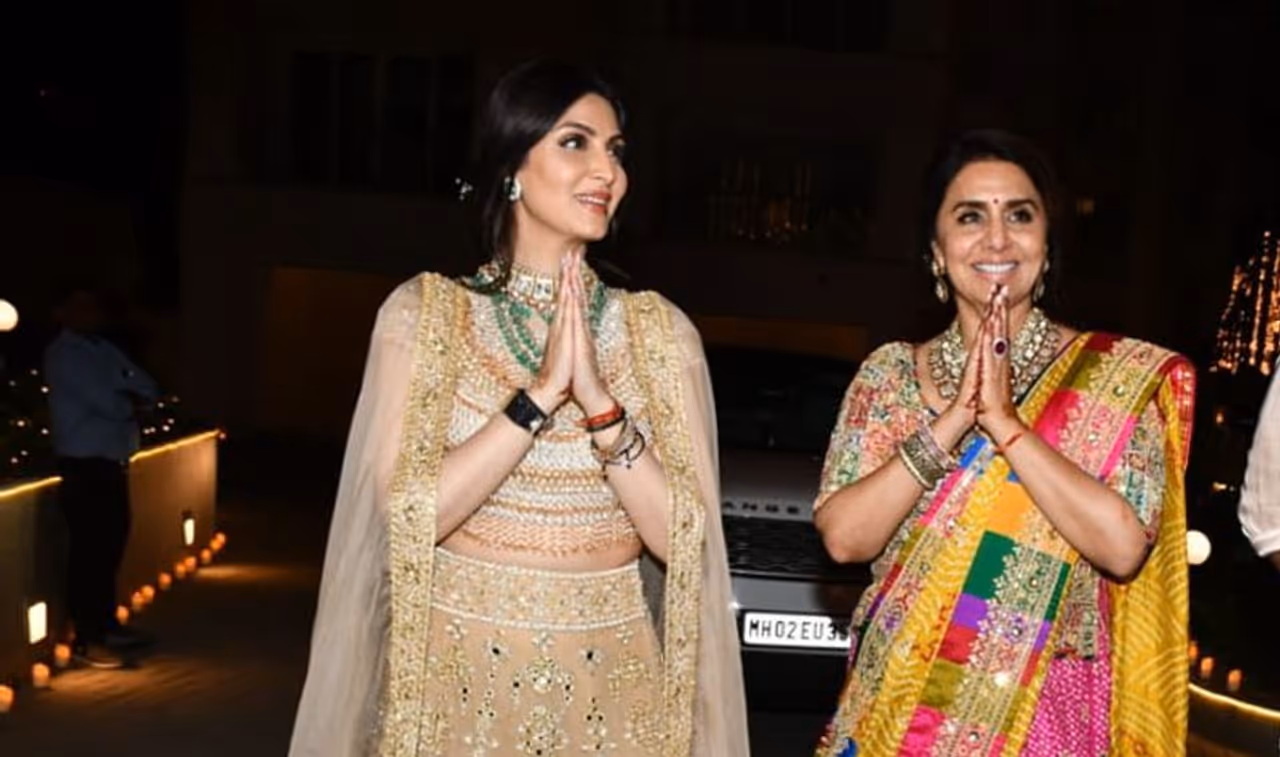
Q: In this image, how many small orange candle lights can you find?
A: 15